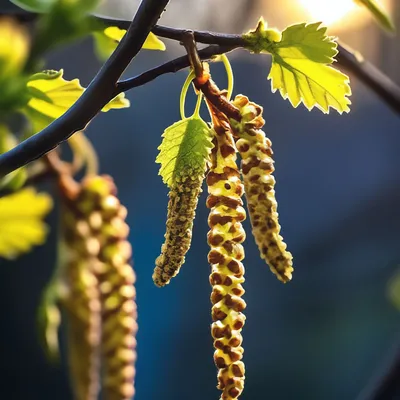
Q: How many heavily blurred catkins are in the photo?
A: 2